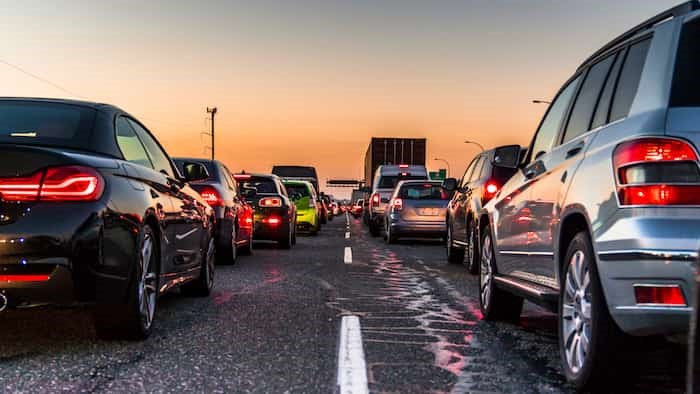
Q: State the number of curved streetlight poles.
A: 3